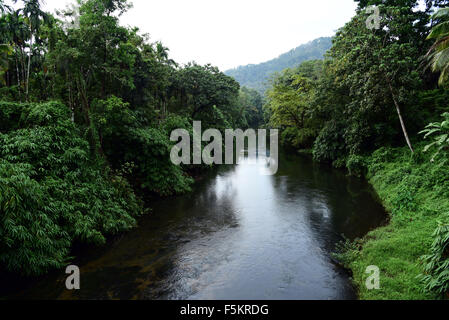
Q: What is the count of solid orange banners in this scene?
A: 0